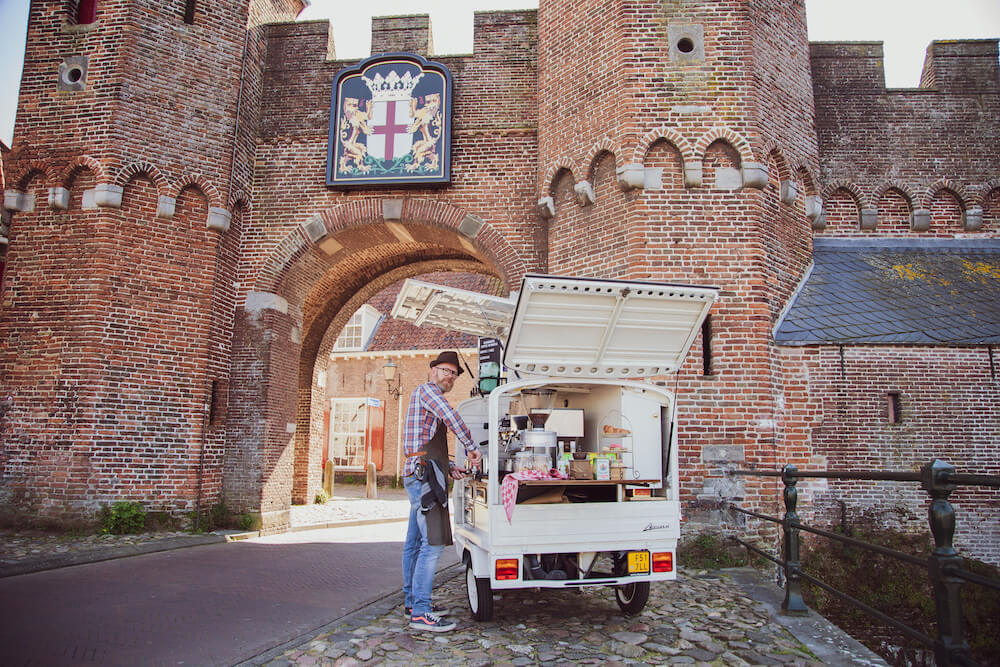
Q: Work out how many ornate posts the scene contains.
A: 2